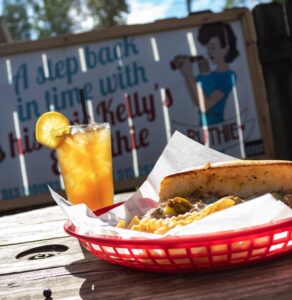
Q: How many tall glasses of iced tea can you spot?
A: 1